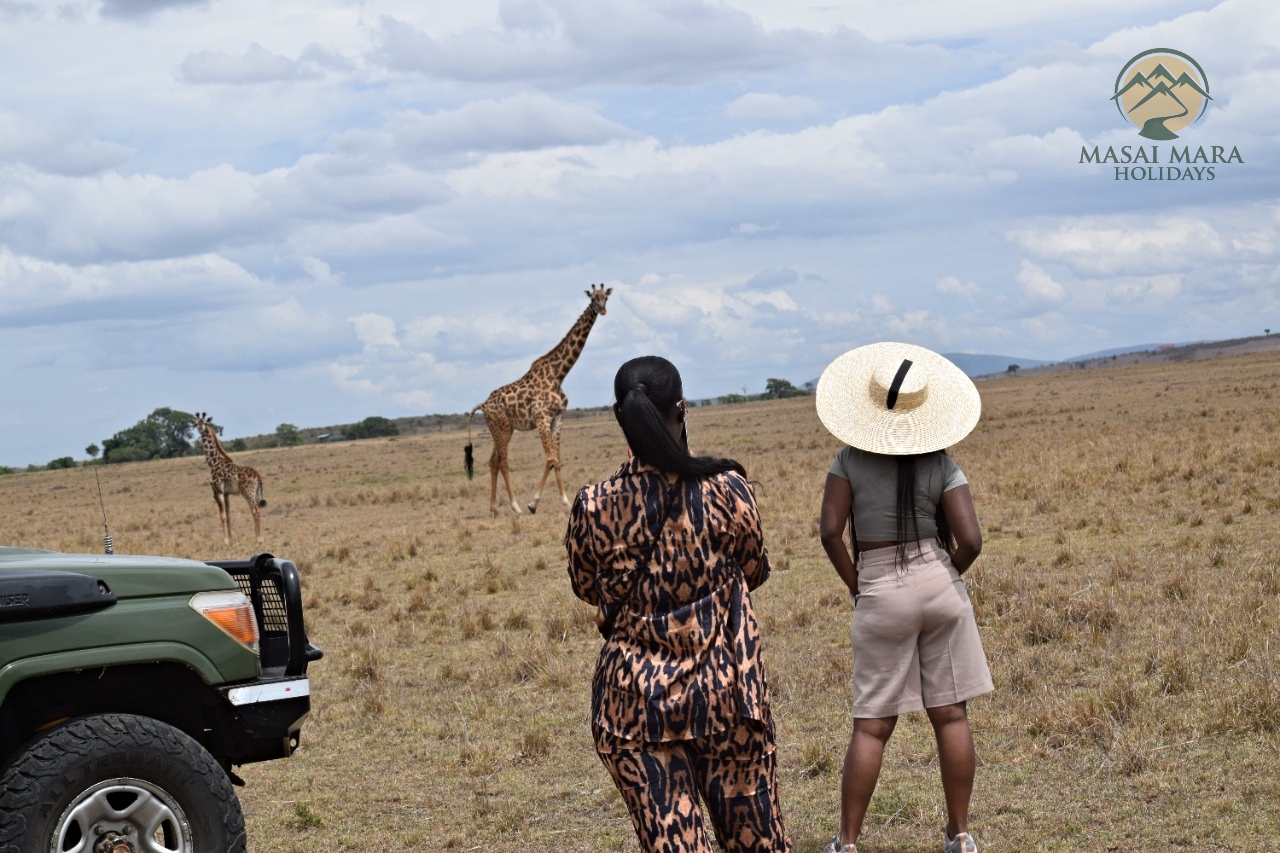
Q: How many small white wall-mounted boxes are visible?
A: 0